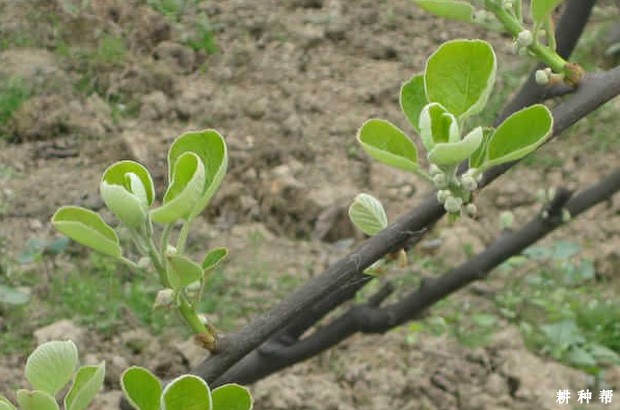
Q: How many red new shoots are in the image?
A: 0